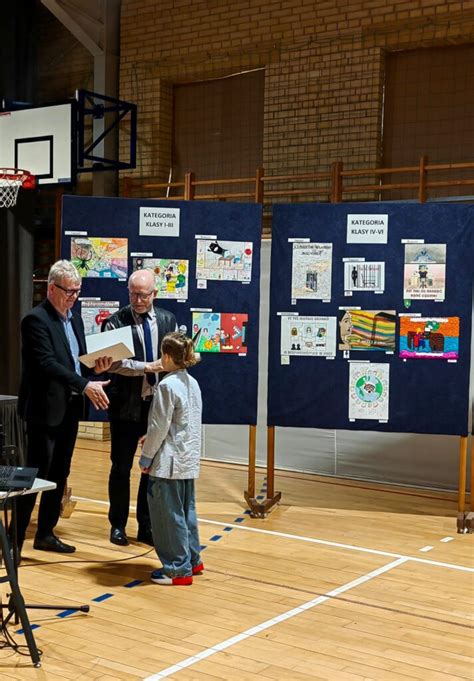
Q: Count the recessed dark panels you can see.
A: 2